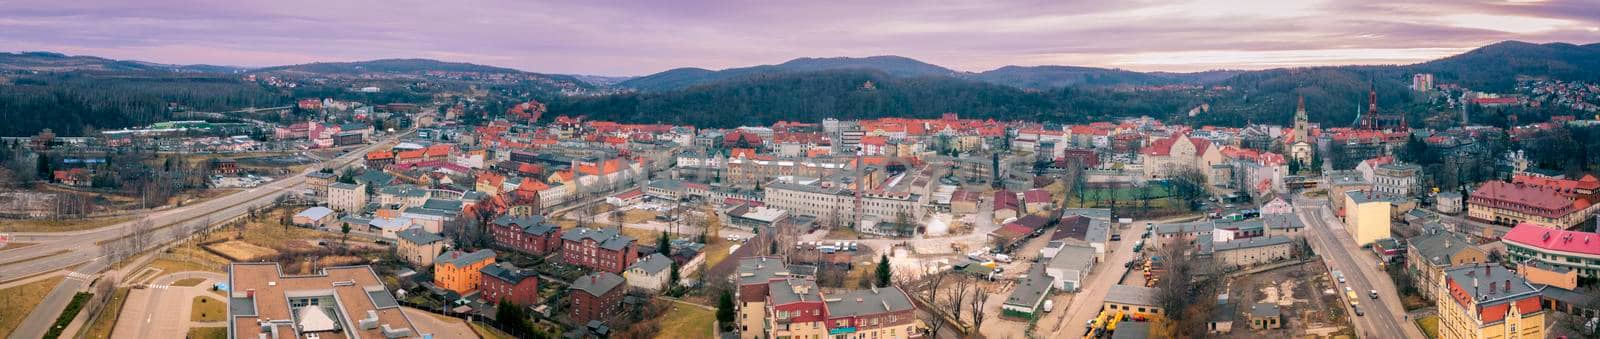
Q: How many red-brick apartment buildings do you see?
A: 4